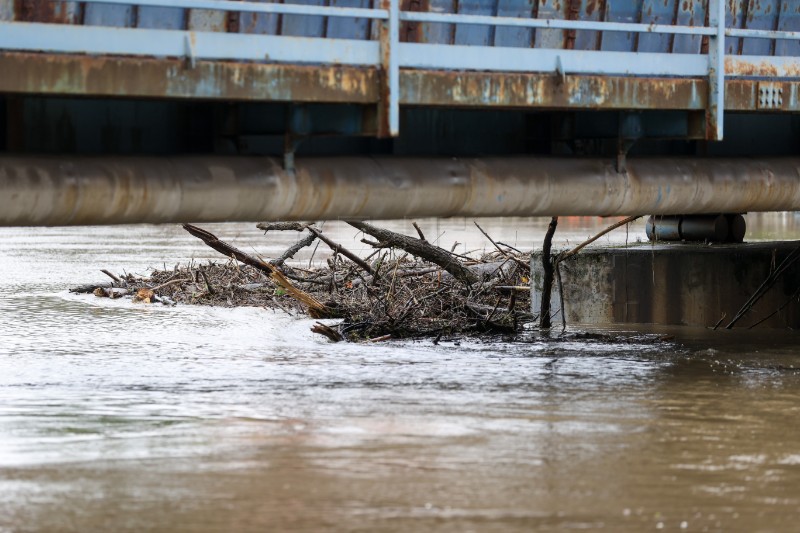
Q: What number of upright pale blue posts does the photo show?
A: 2